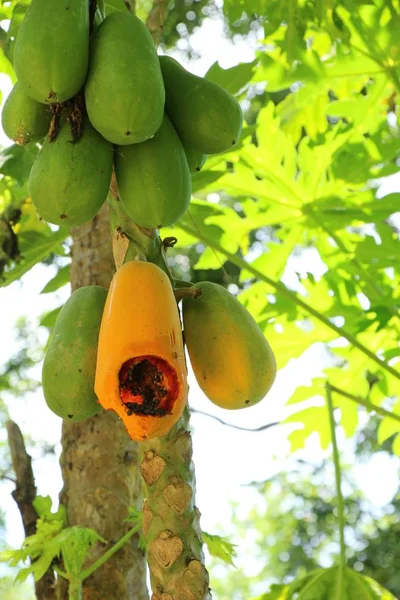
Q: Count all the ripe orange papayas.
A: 1